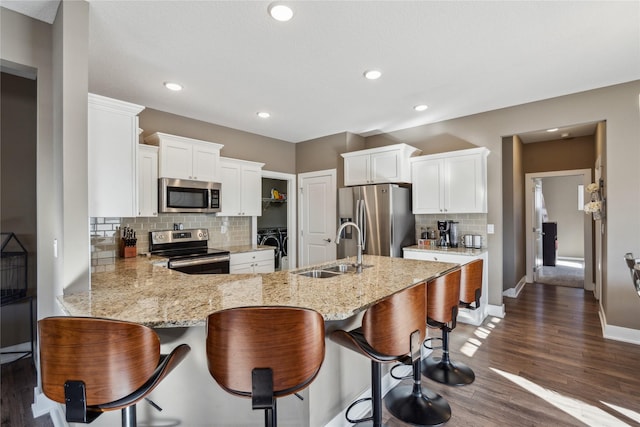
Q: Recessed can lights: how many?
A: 6